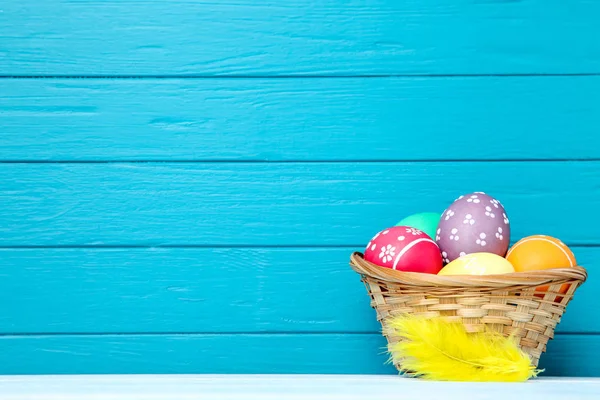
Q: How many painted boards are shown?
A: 5